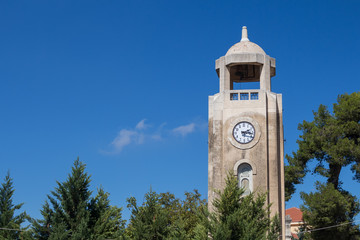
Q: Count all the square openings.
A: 3